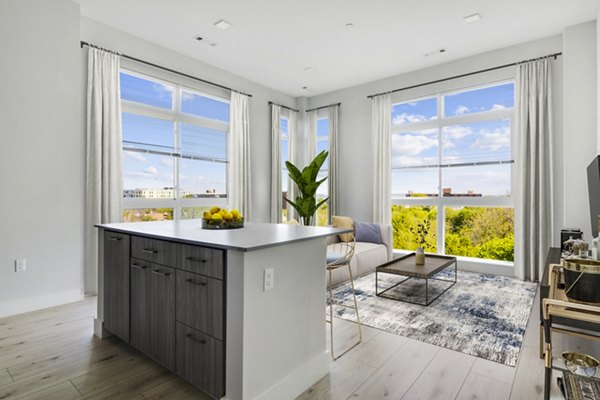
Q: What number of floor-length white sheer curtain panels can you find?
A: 8